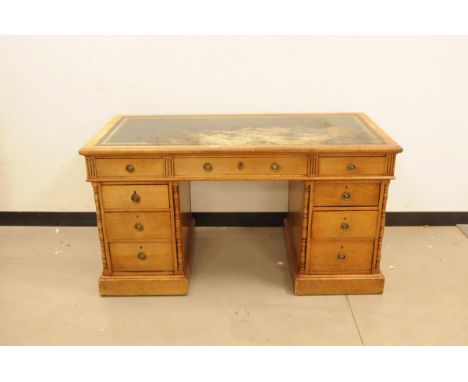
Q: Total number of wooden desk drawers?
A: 9